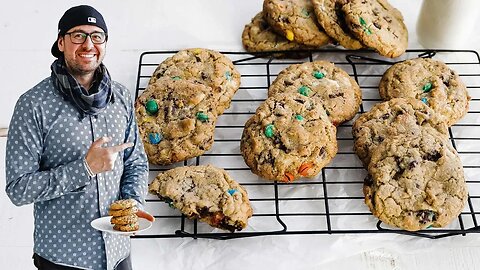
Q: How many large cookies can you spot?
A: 12